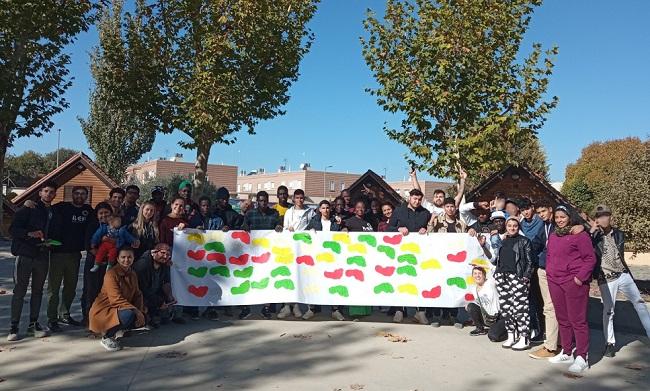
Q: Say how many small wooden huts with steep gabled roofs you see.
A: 3